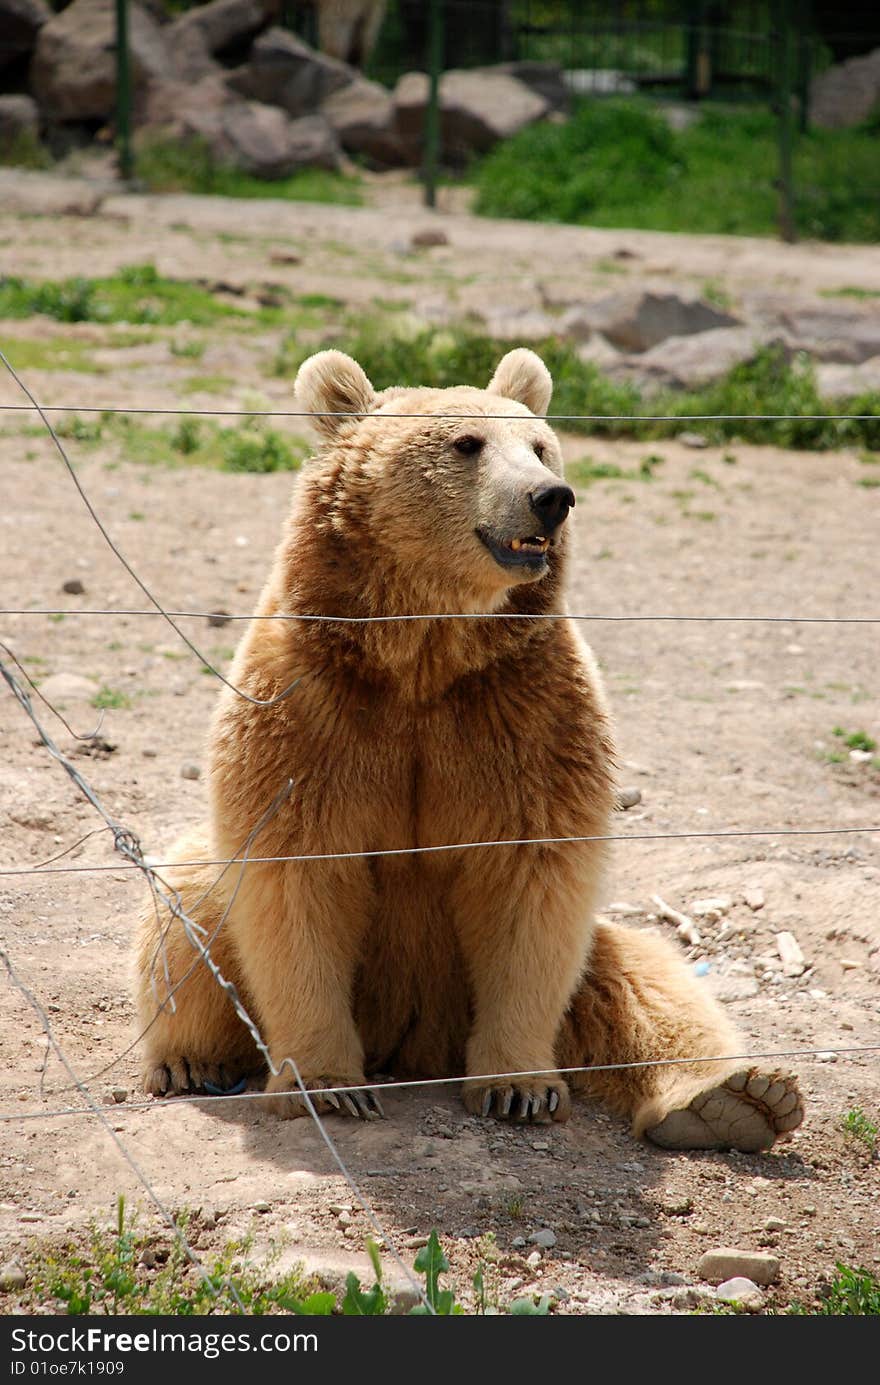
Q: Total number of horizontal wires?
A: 4